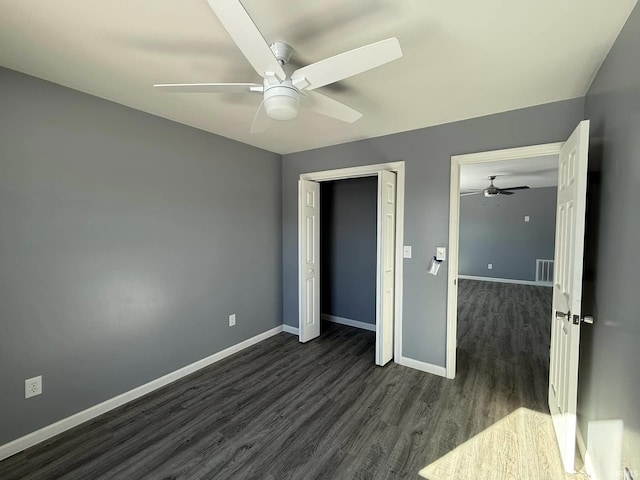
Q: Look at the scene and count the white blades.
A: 5